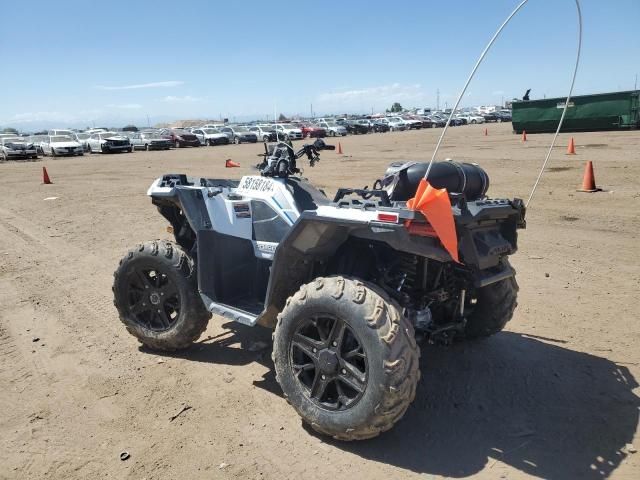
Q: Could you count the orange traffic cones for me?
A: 7